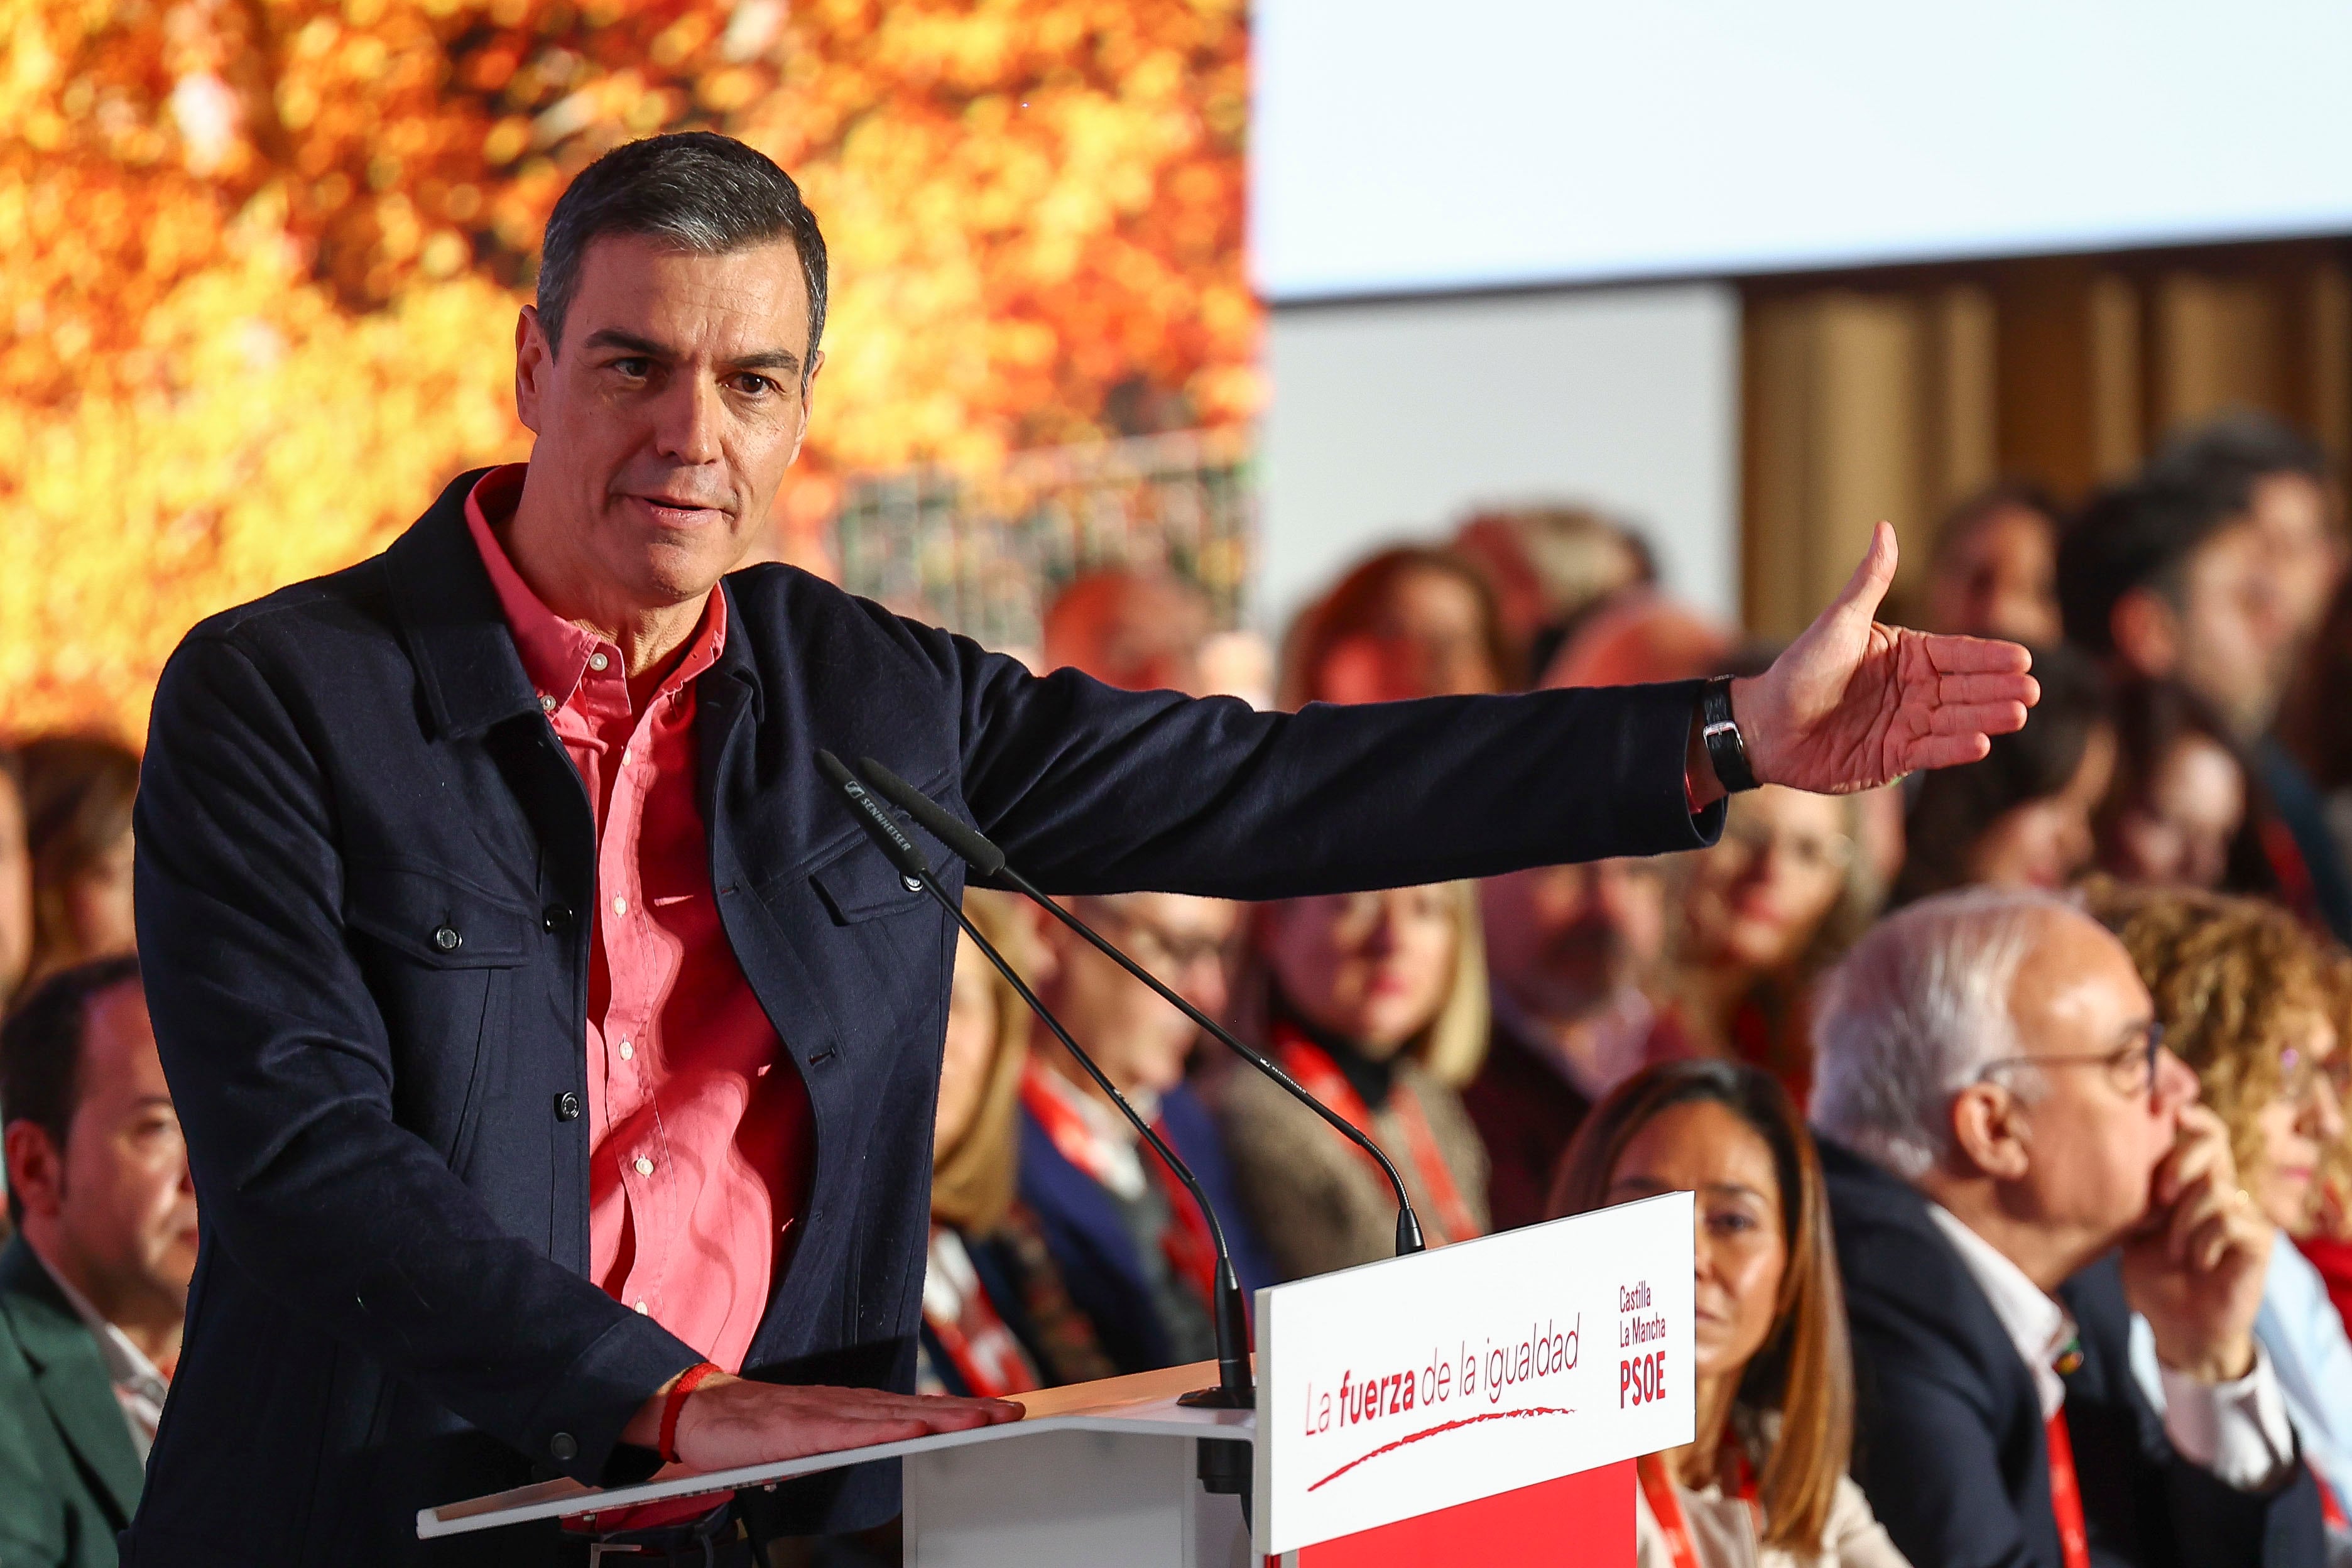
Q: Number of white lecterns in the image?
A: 1